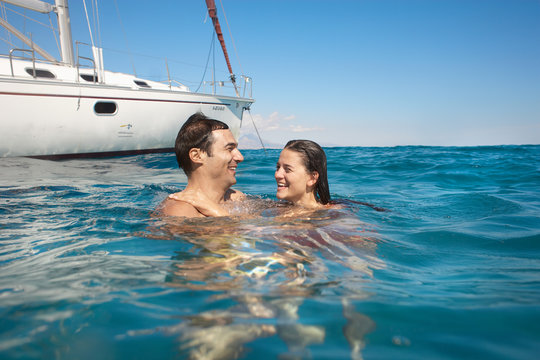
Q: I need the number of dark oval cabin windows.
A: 4